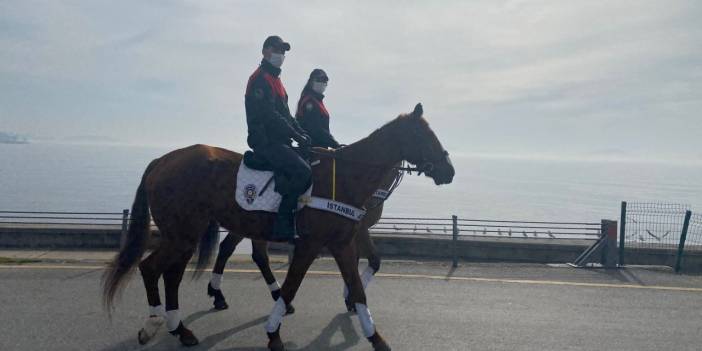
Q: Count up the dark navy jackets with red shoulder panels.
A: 2